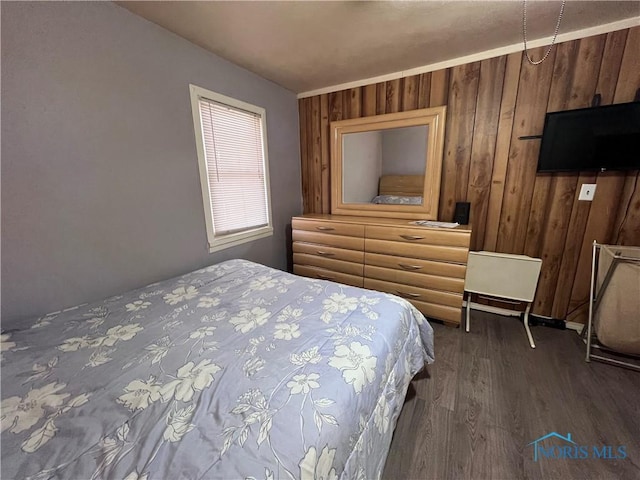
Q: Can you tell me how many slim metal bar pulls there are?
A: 6